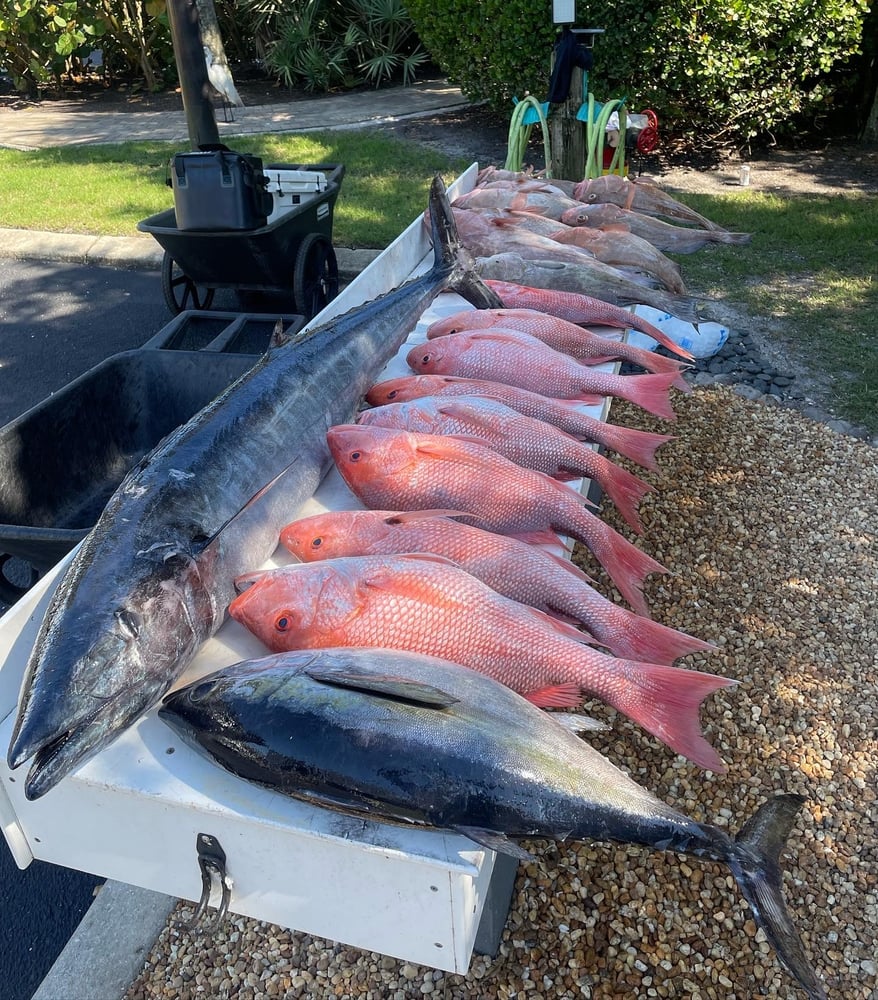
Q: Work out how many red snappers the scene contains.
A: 8